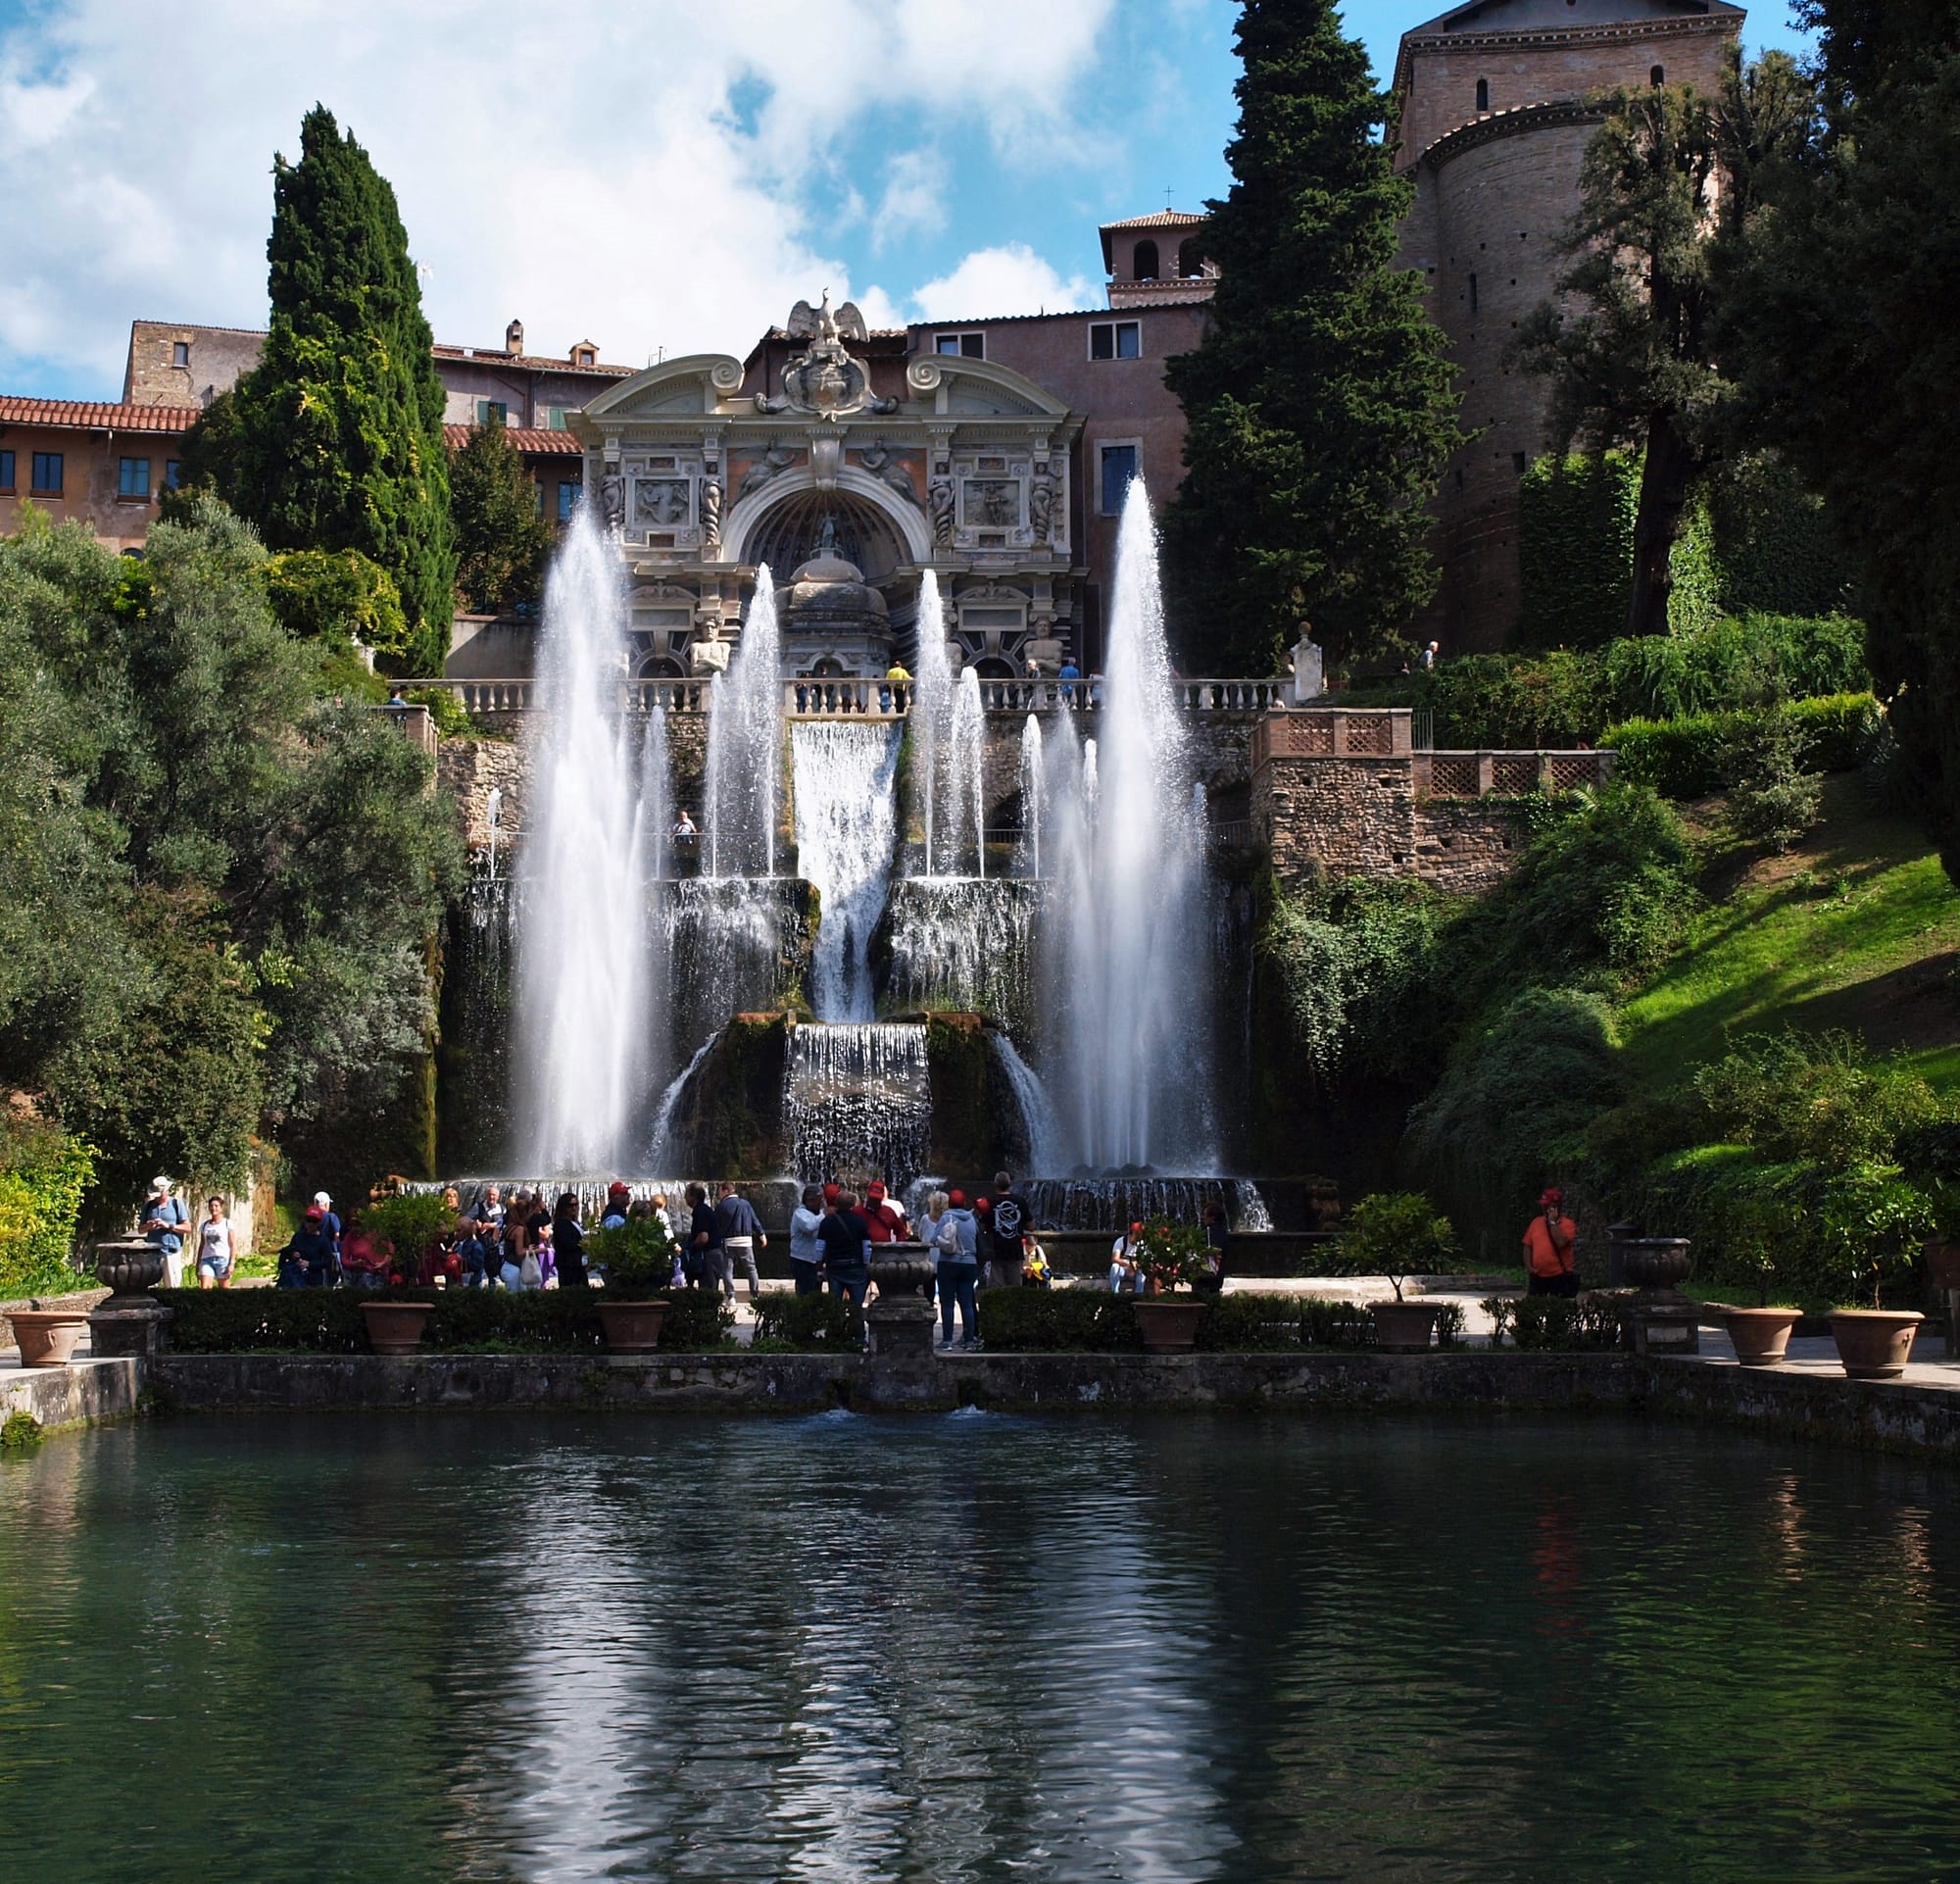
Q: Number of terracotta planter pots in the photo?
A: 7